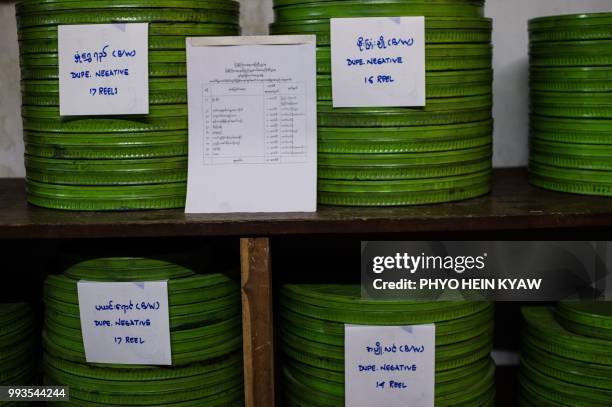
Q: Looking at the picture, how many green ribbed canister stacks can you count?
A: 7